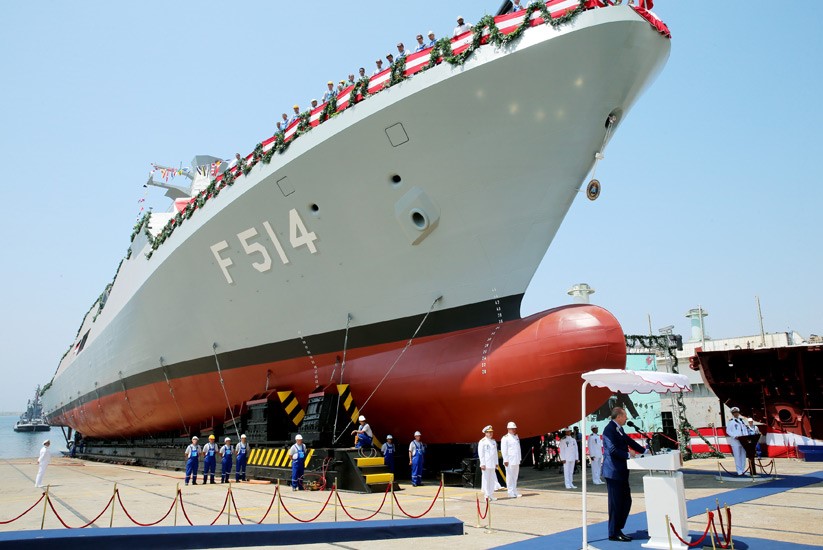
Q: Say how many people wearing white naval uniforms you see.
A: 6